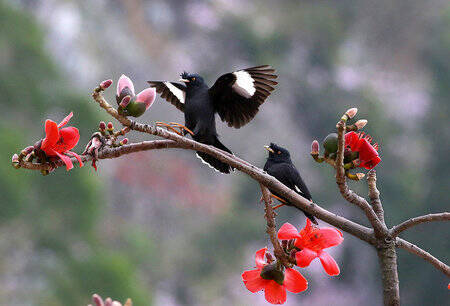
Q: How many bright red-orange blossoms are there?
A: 4